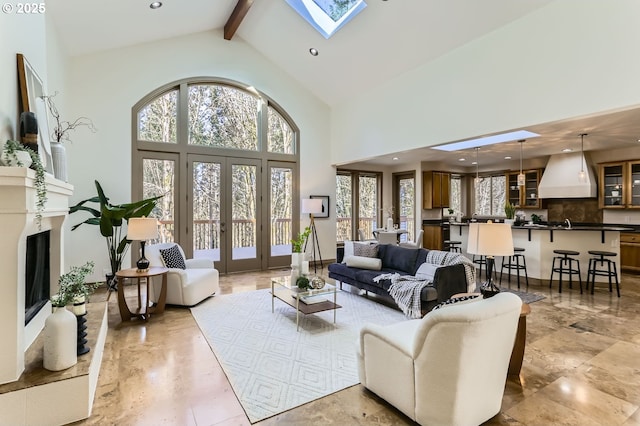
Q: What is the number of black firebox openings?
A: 1